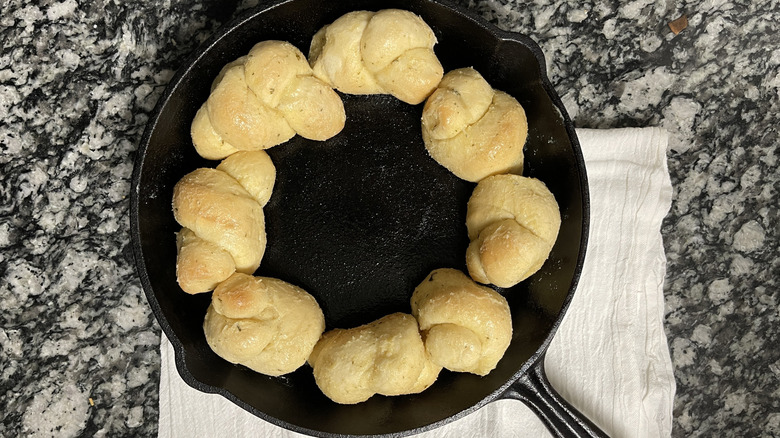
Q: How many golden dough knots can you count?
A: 8